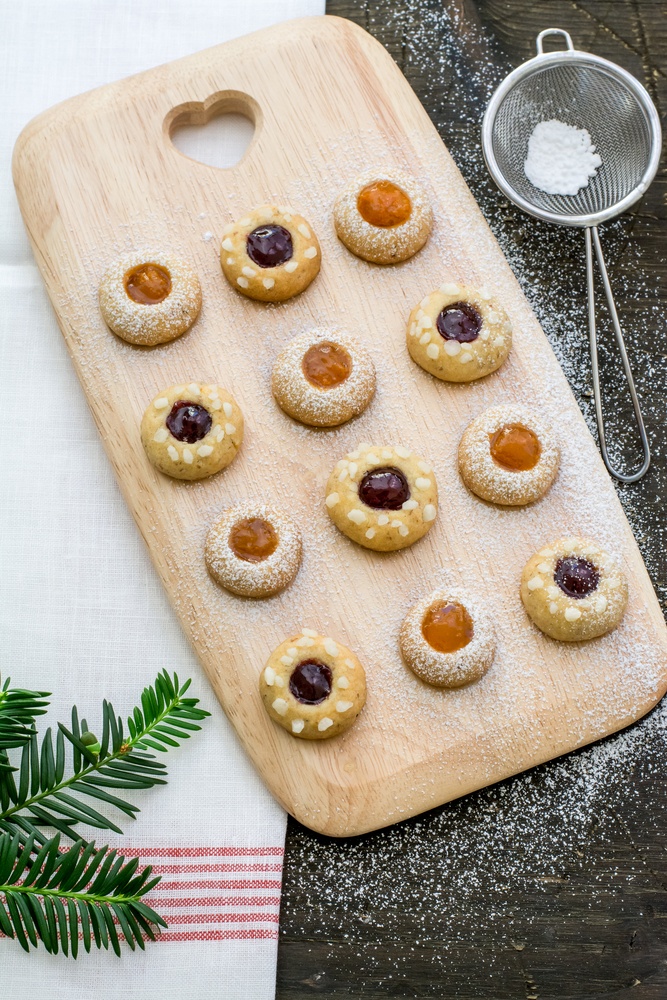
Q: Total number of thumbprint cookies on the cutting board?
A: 12